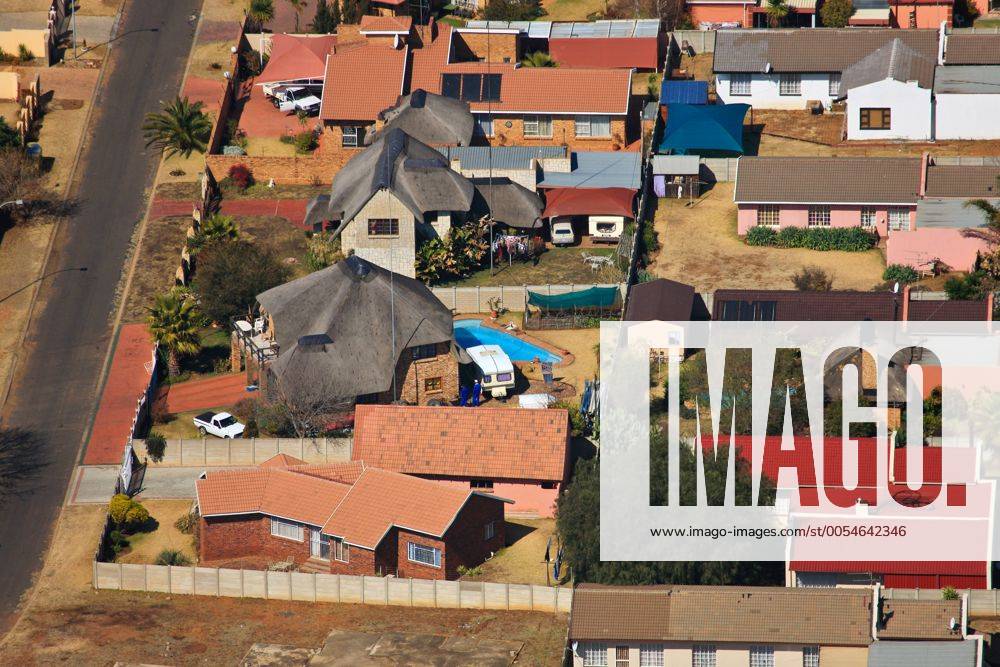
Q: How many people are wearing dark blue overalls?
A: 2